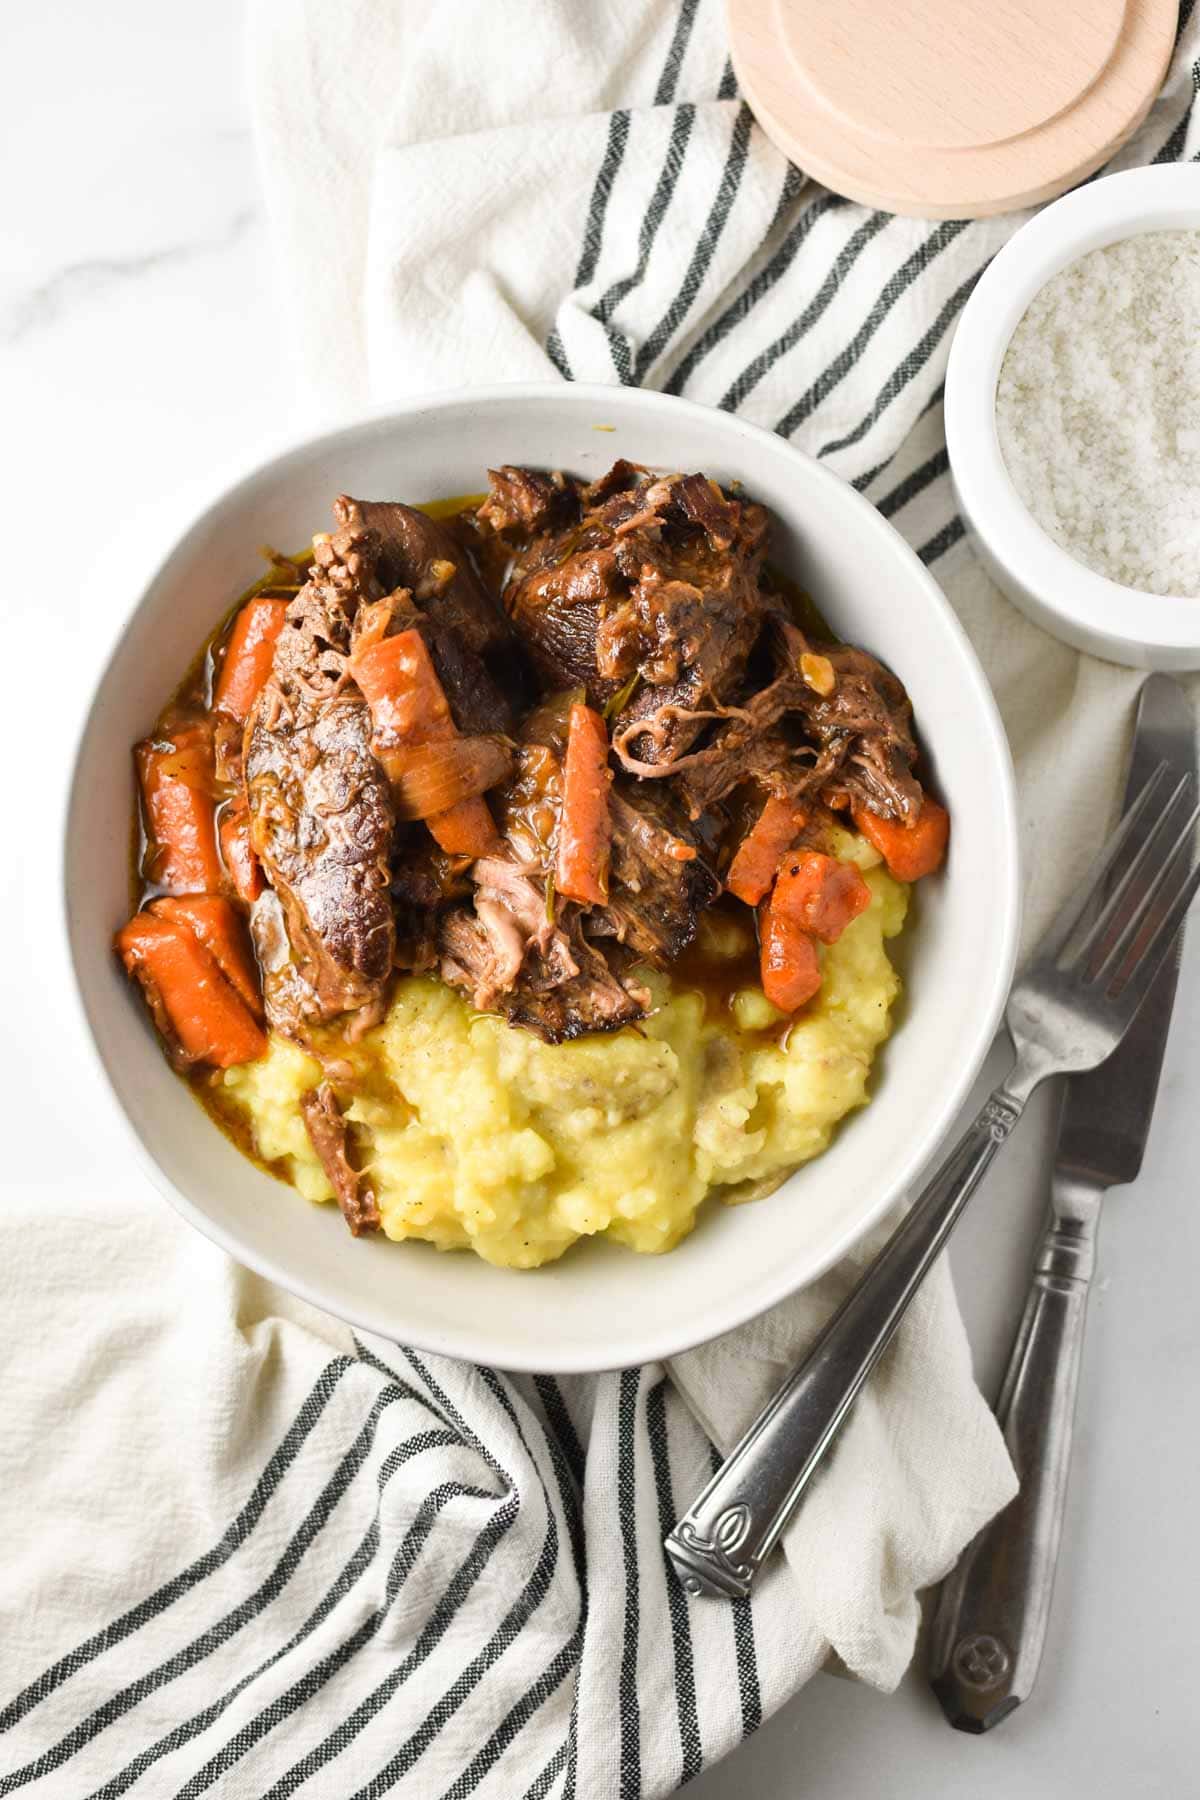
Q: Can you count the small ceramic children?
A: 0